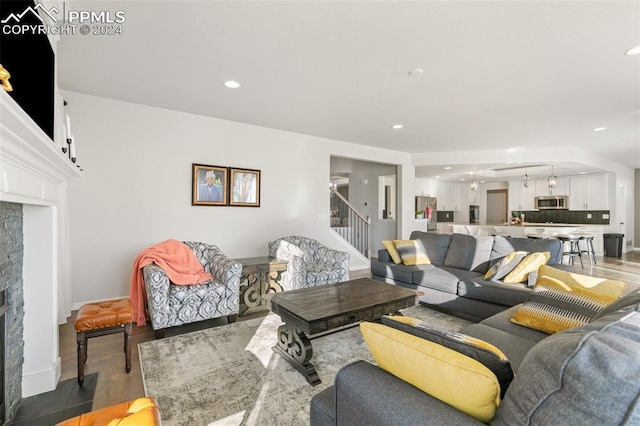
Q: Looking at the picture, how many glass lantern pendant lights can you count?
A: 3